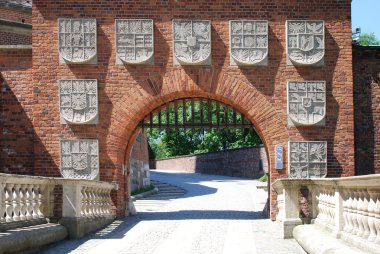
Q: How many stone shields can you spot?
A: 9